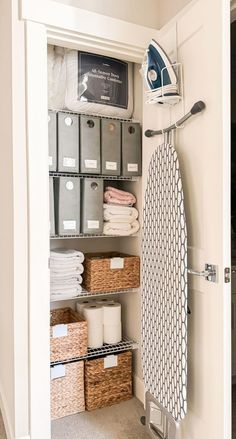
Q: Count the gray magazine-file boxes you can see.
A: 8